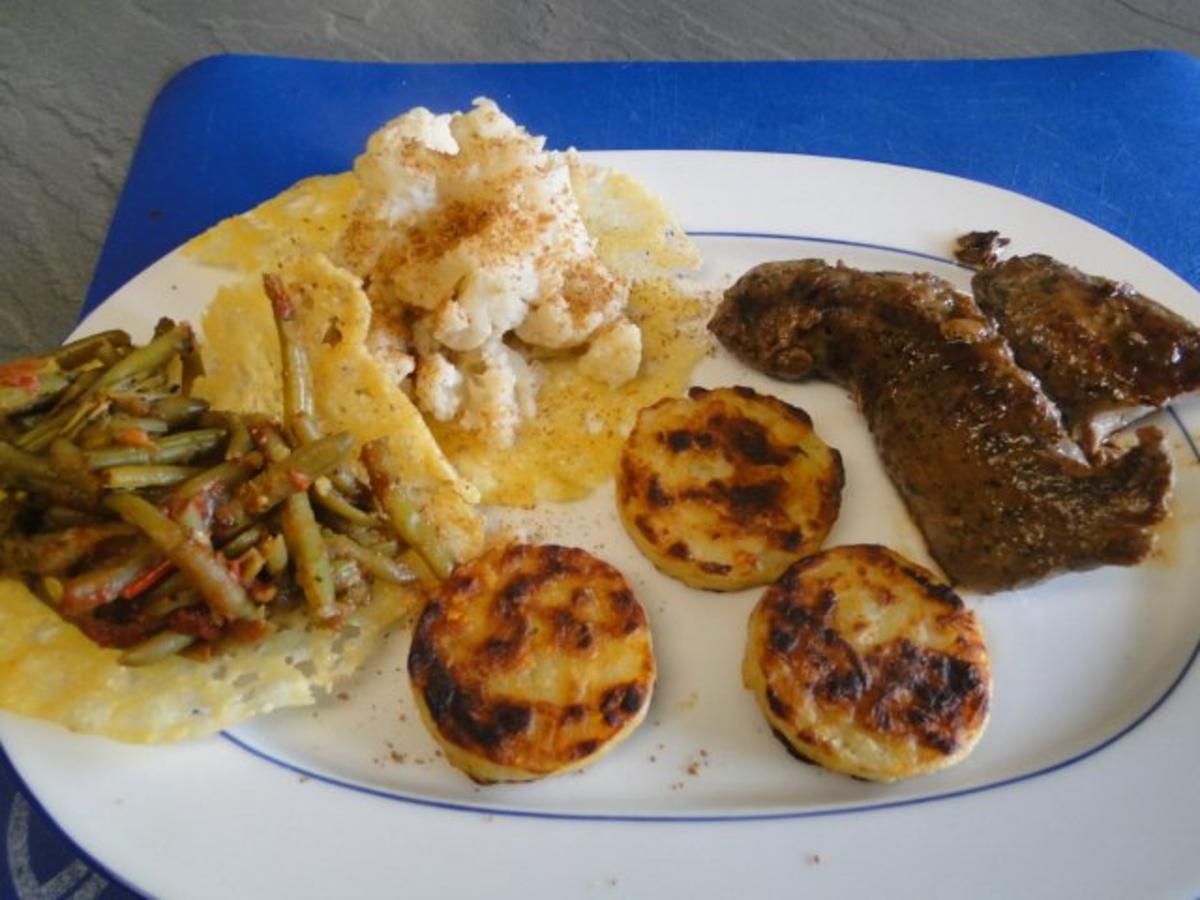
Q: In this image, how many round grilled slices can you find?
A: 3